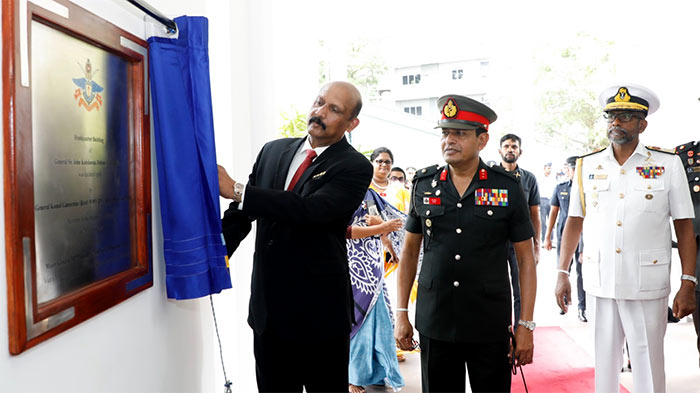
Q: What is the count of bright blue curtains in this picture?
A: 1